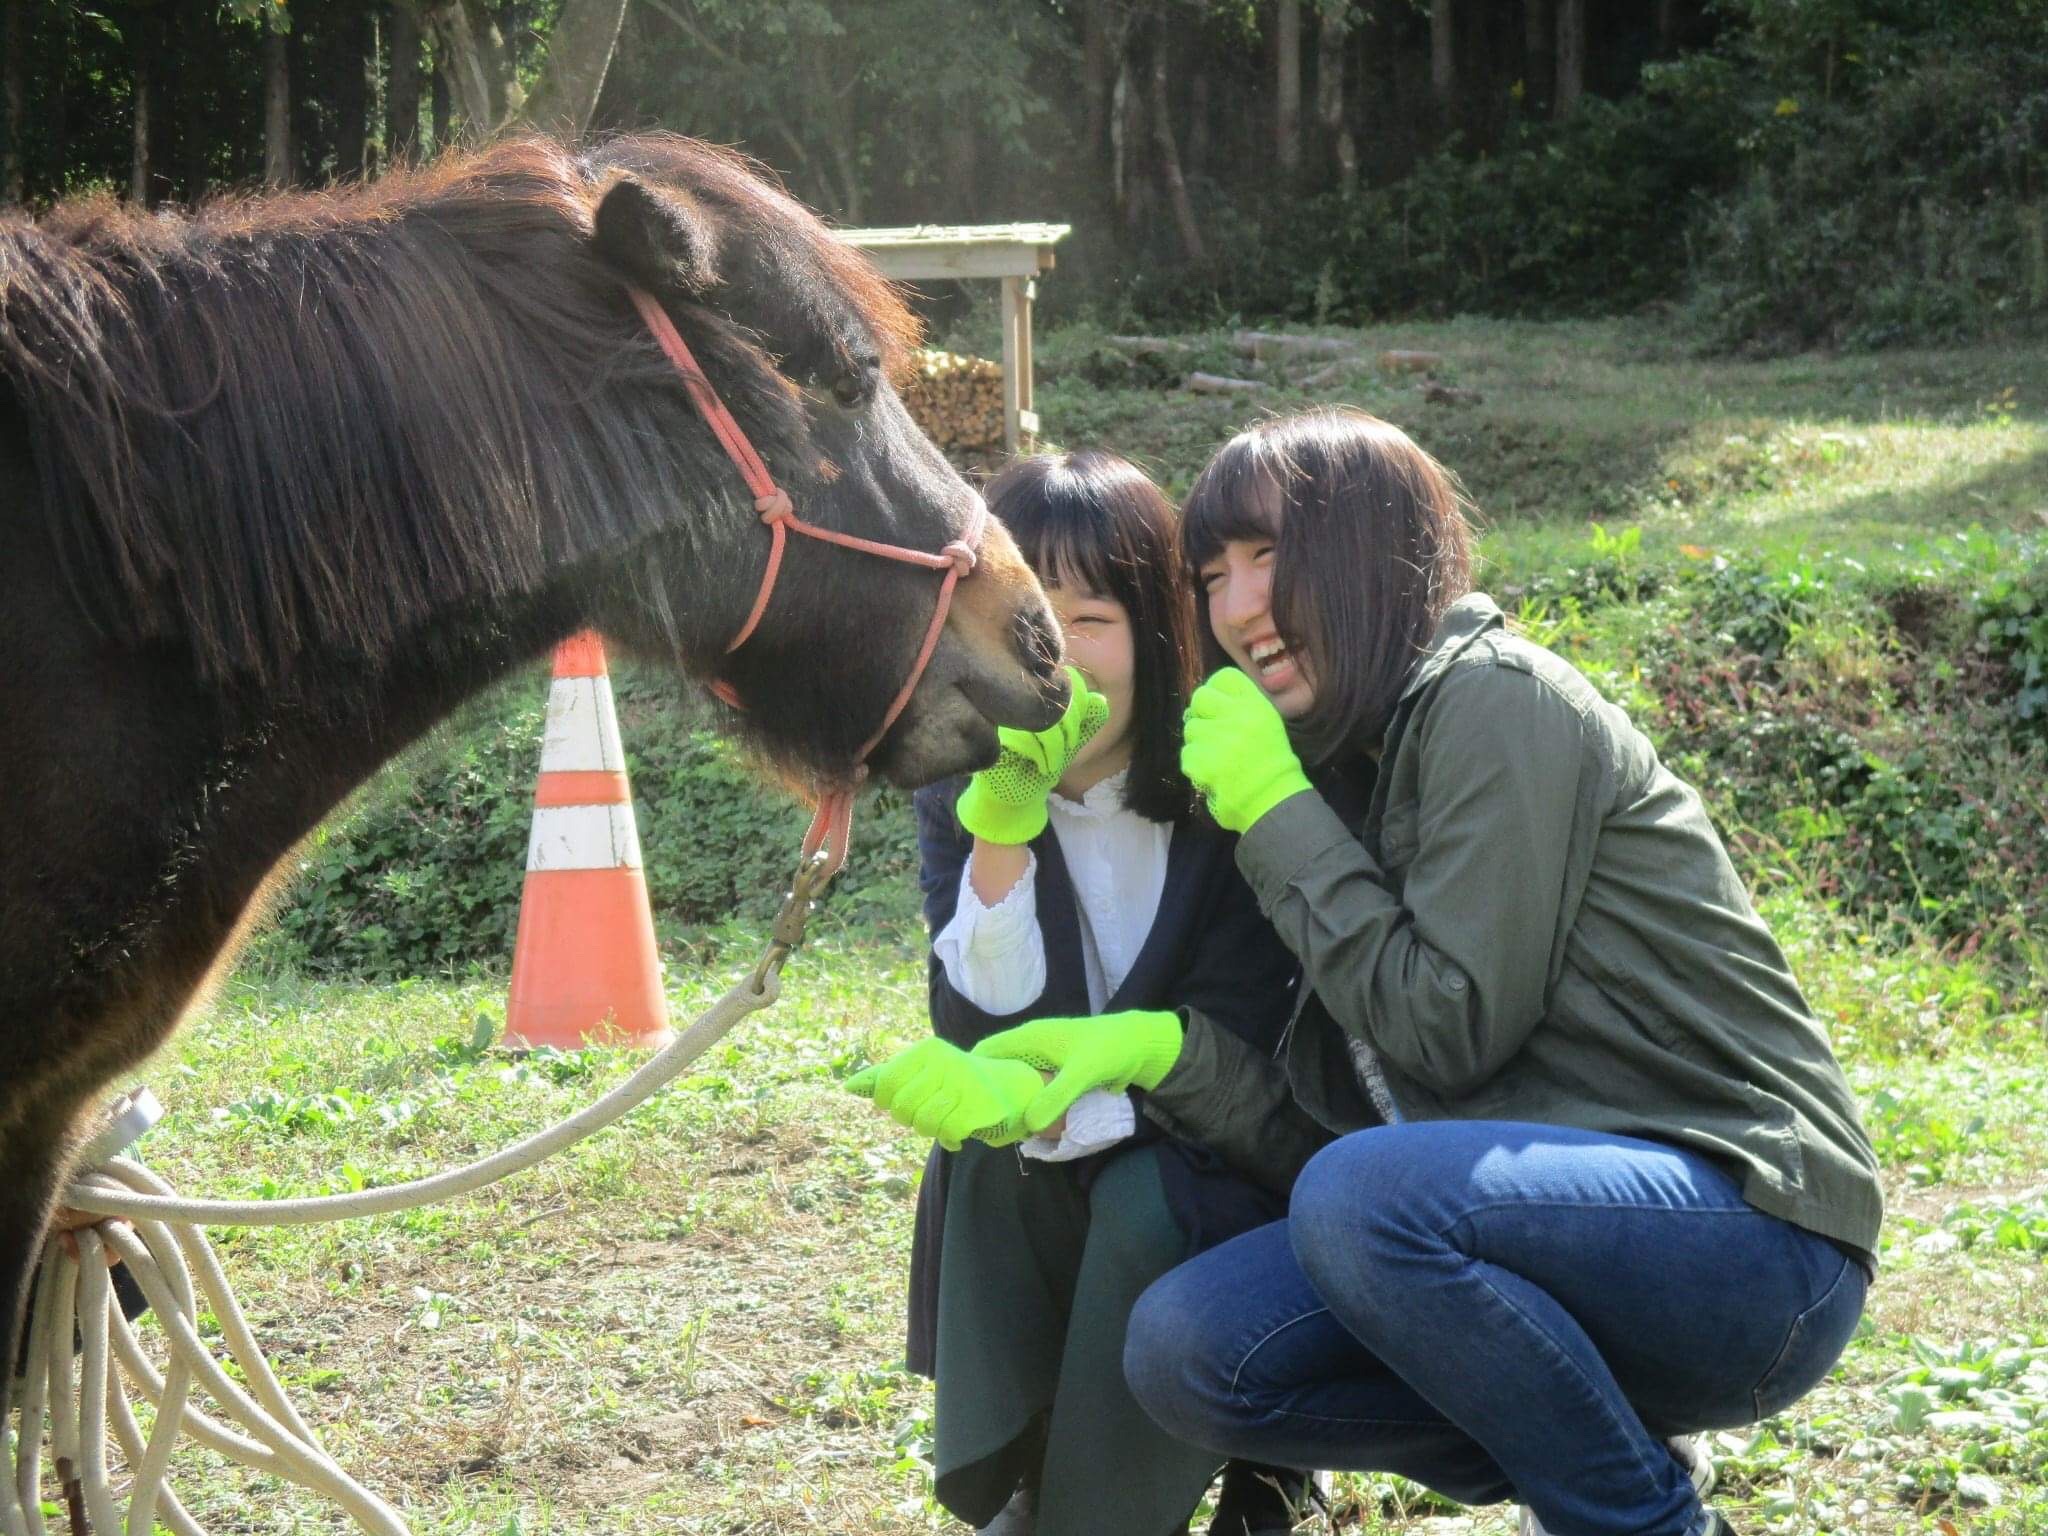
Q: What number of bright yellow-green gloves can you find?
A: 4